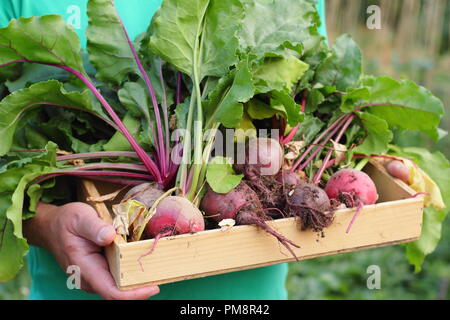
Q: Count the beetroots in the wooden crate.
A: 7